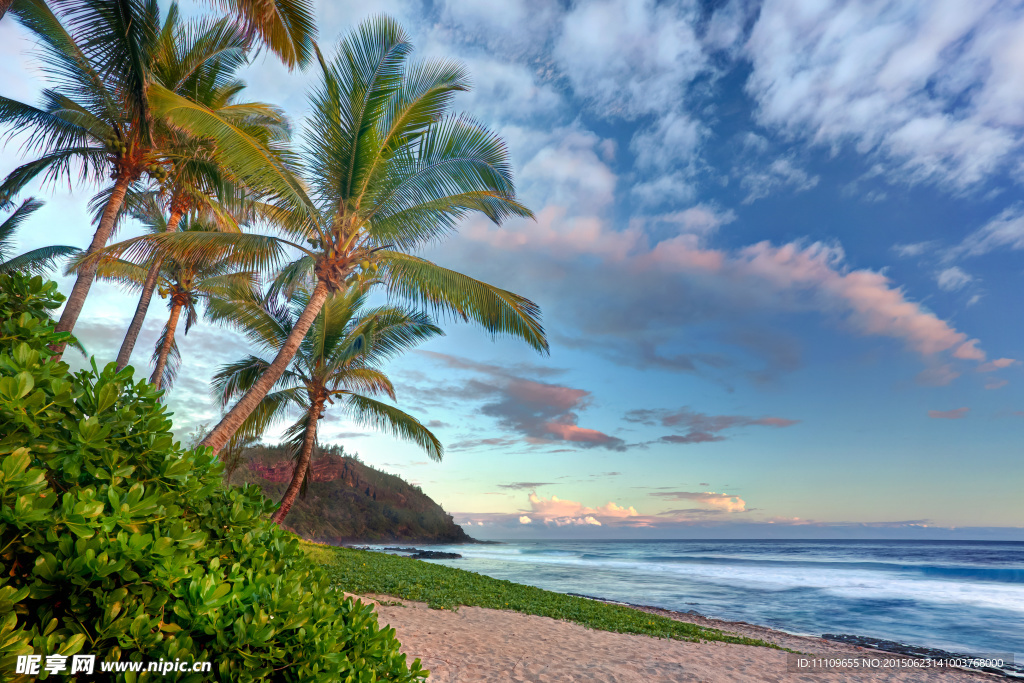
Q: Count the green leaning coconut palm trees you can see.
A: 5